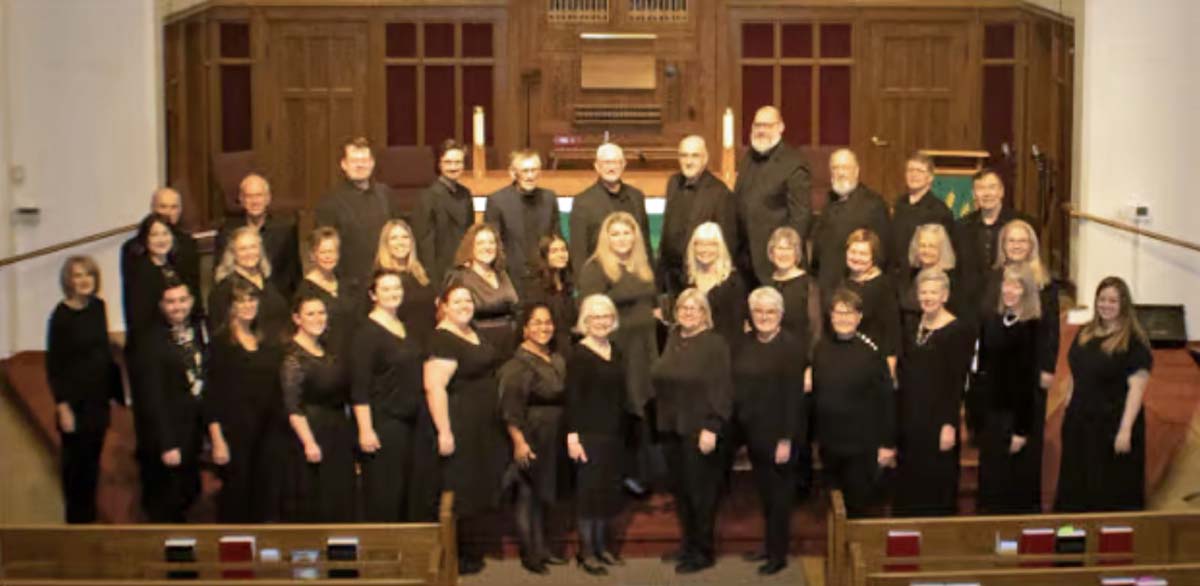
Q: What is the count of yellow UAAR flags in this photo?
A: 0